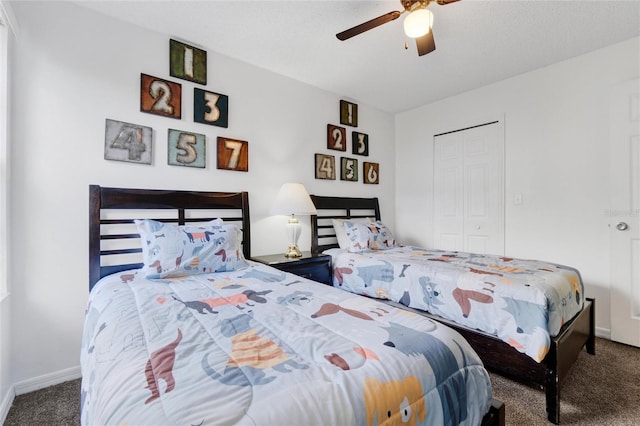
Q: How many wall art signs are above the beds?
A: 12